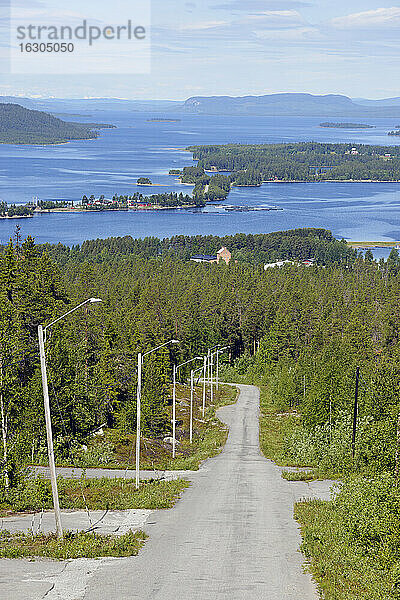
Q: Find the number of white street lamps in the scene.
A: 8